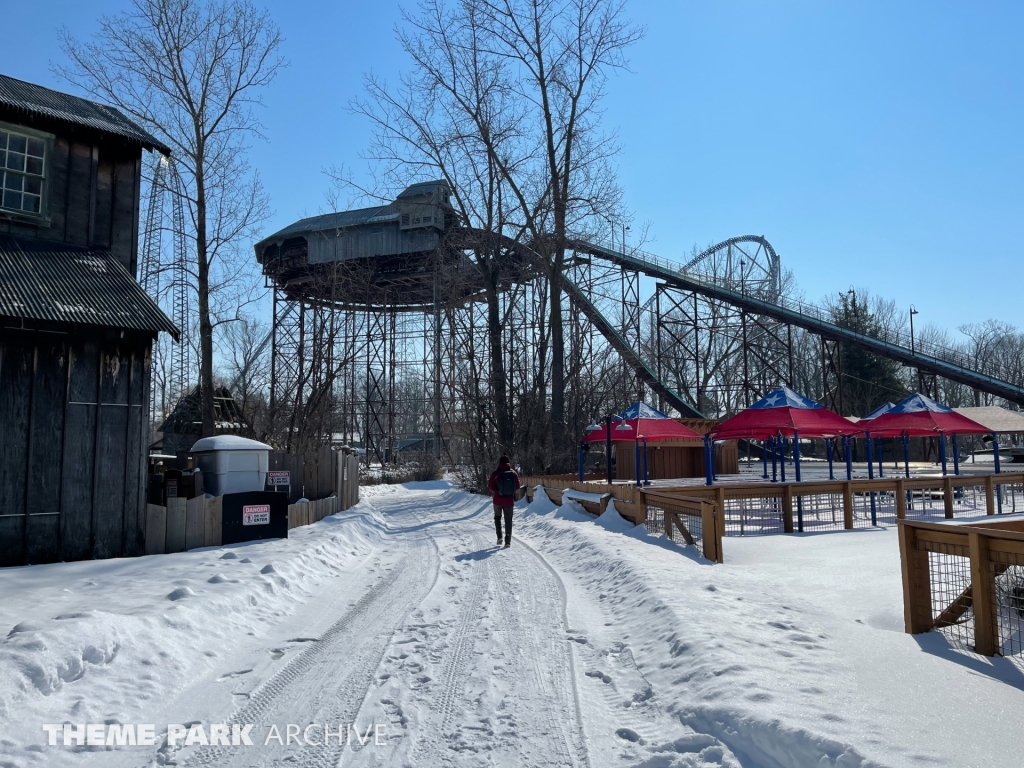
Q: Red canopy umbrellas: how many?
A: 4